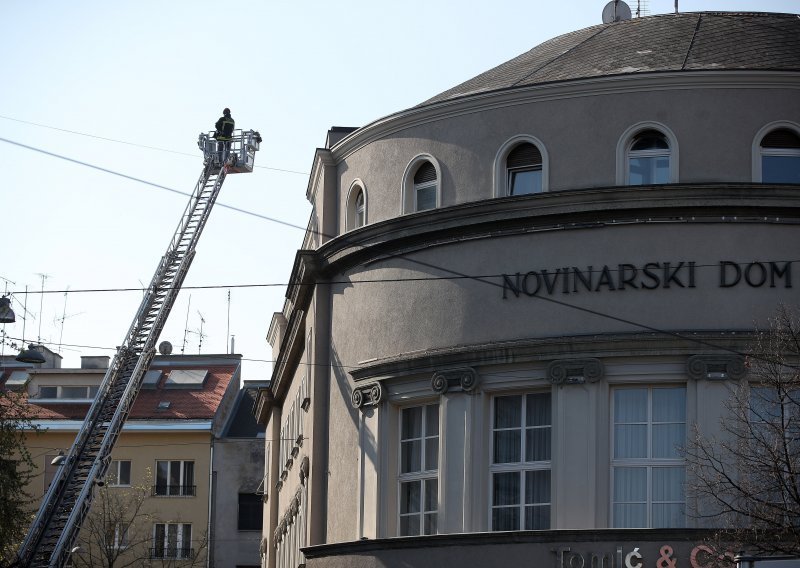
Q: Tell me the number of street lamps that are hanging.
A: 3